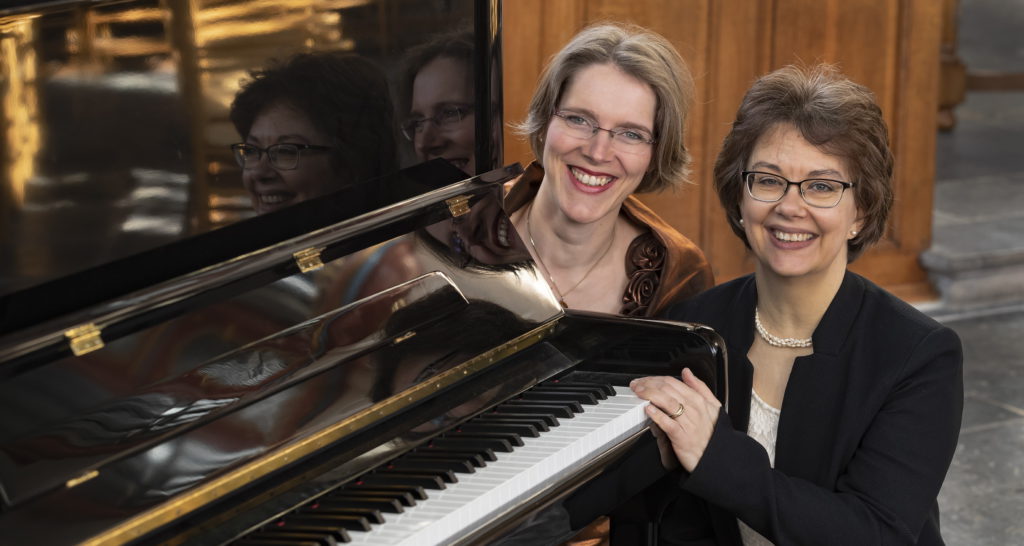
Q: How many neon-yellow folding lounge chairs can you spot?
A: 0